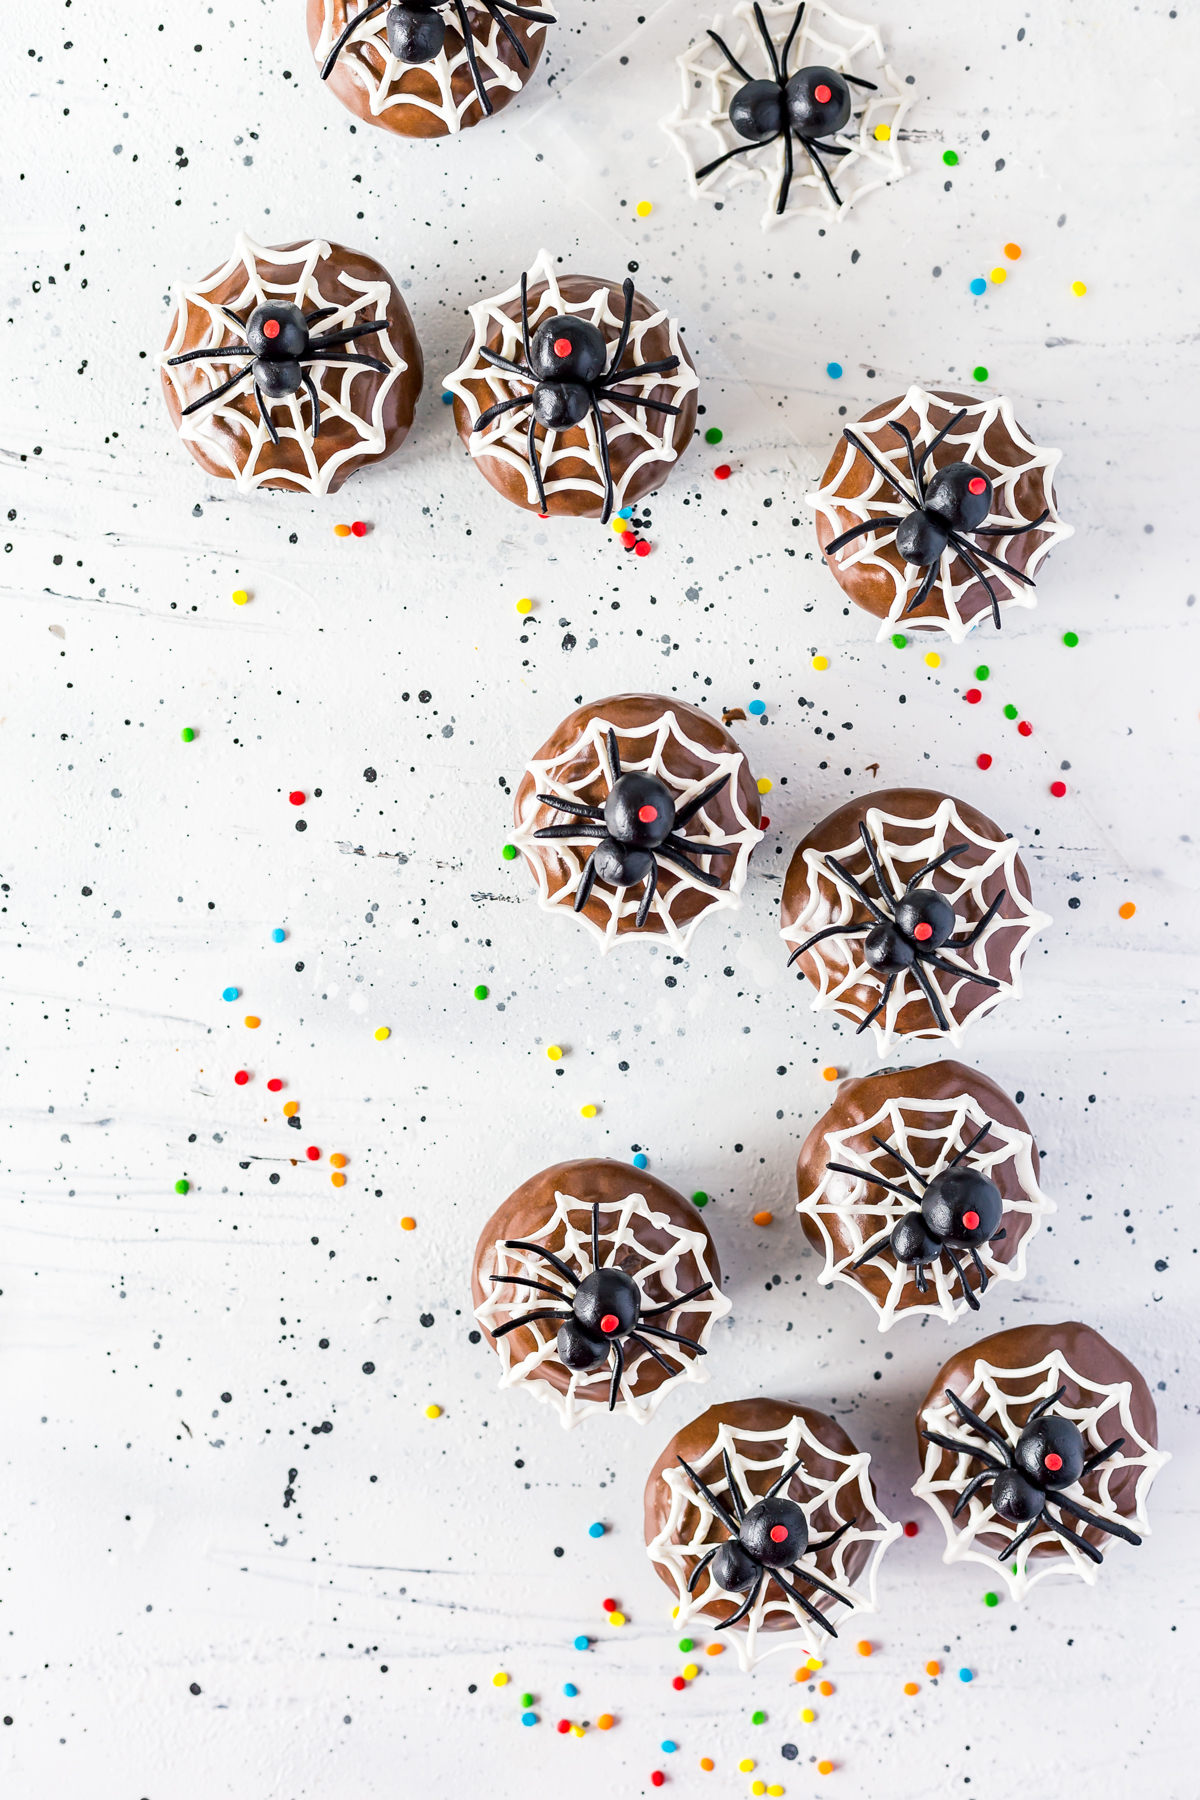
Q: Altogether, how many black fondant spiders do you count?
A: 11